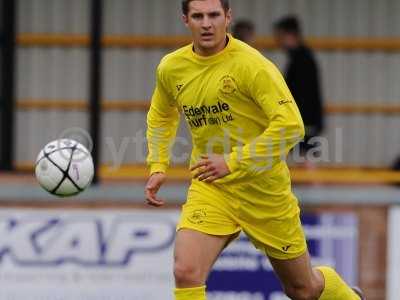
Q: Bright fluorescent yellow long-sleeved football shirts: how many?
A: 1